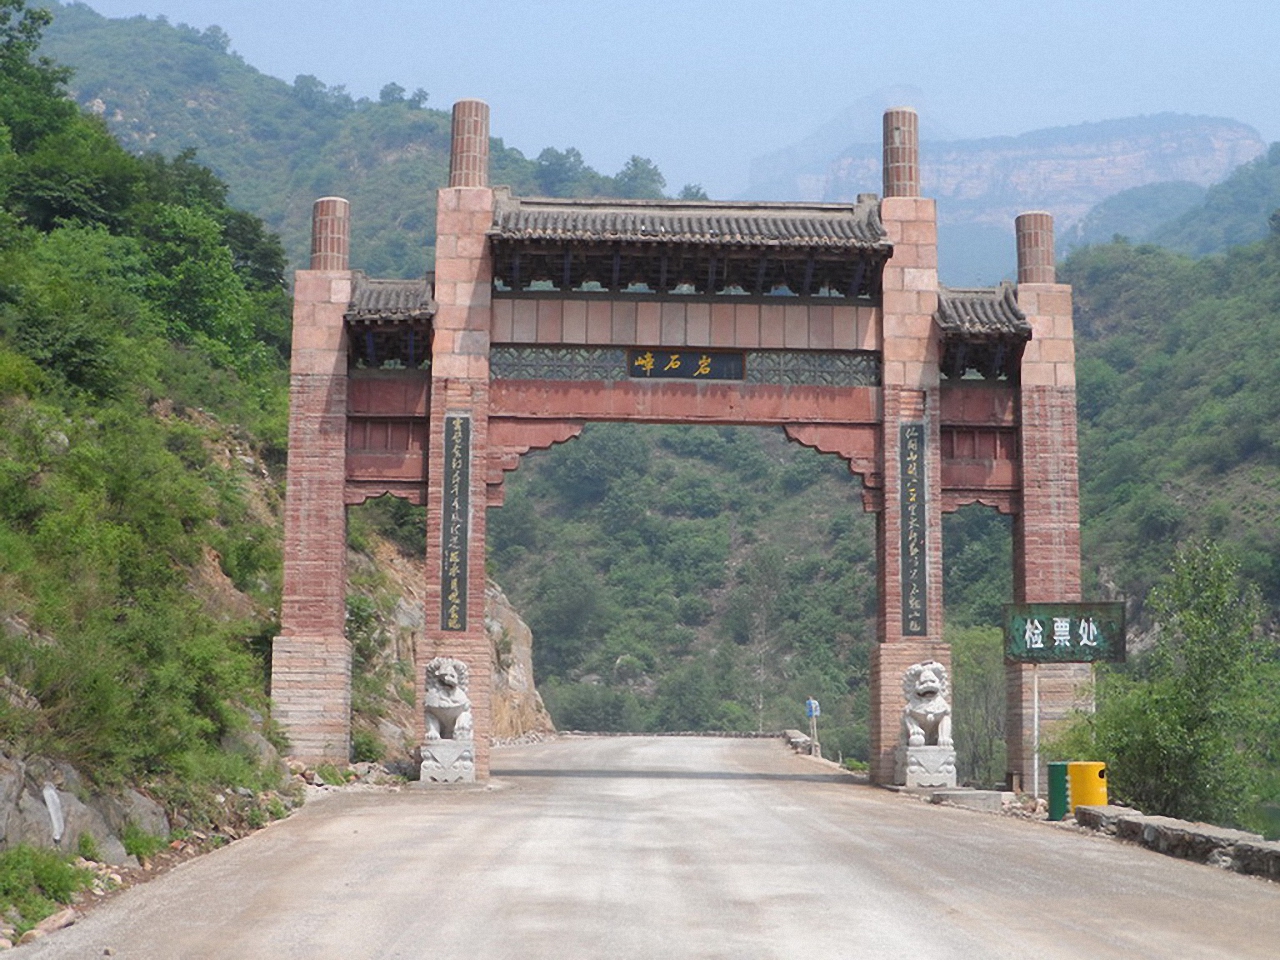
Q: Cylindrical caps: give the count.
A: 4